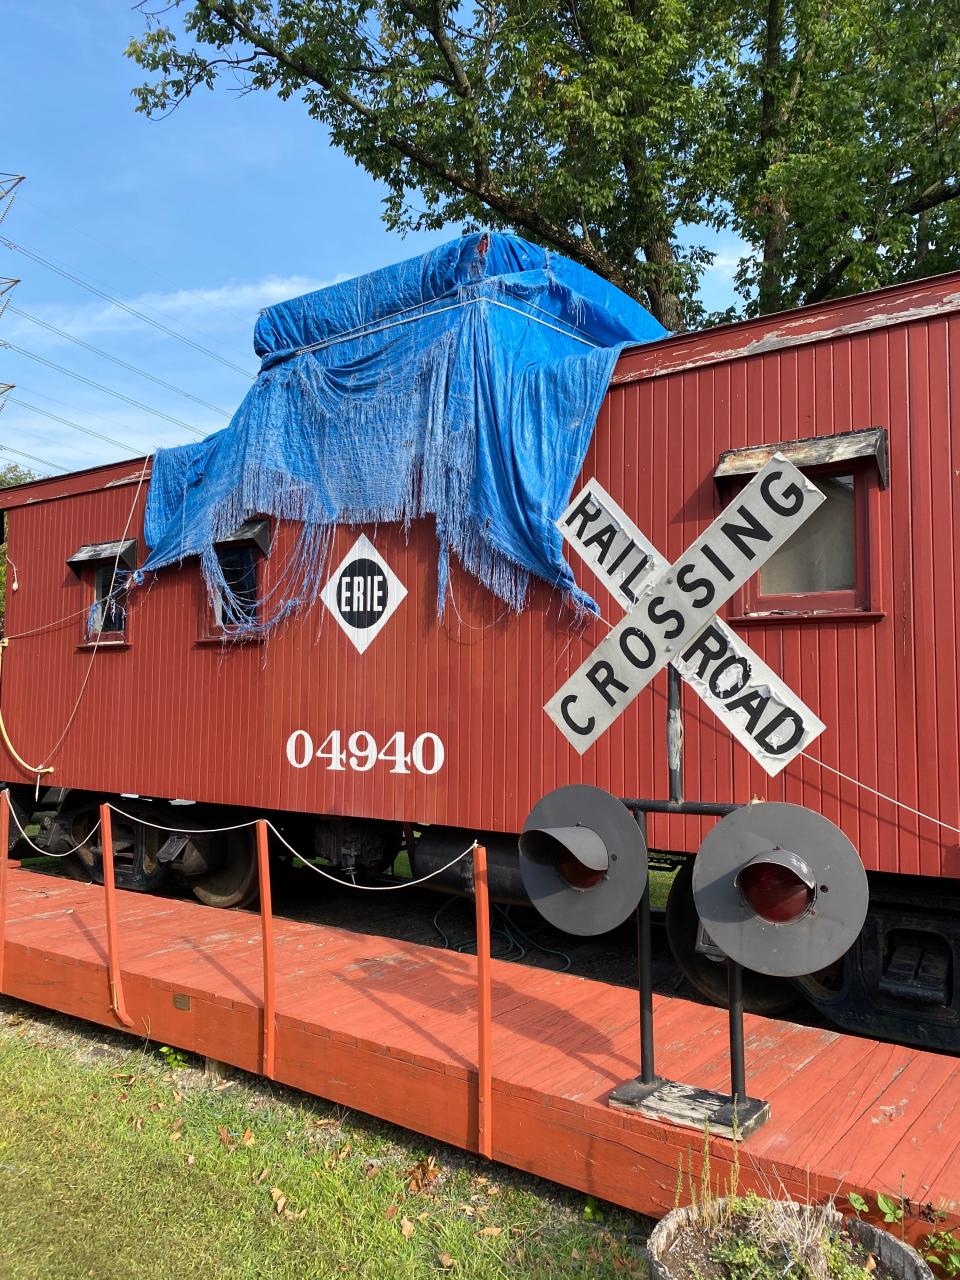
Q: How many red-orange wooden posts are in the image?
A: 4